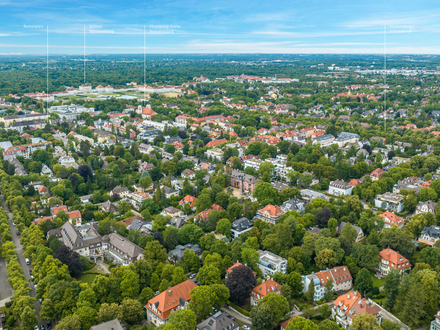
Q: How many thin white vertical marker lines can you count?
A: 4